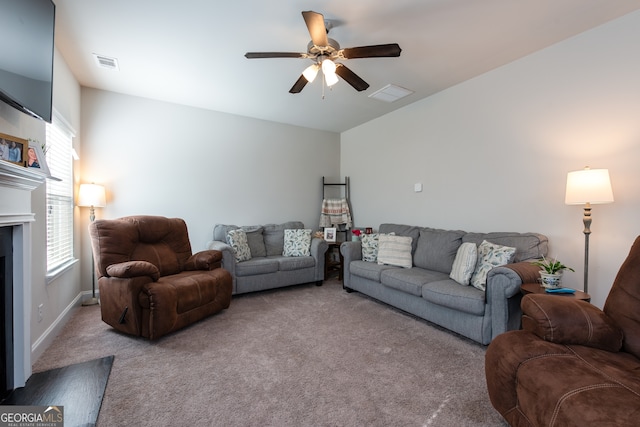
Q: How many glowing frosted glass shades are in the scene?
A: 3